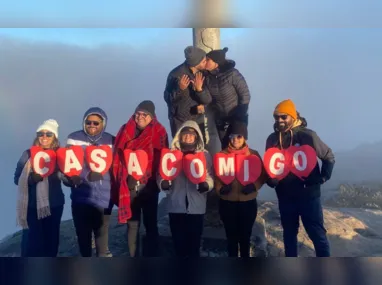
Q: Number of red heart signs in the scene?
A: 10